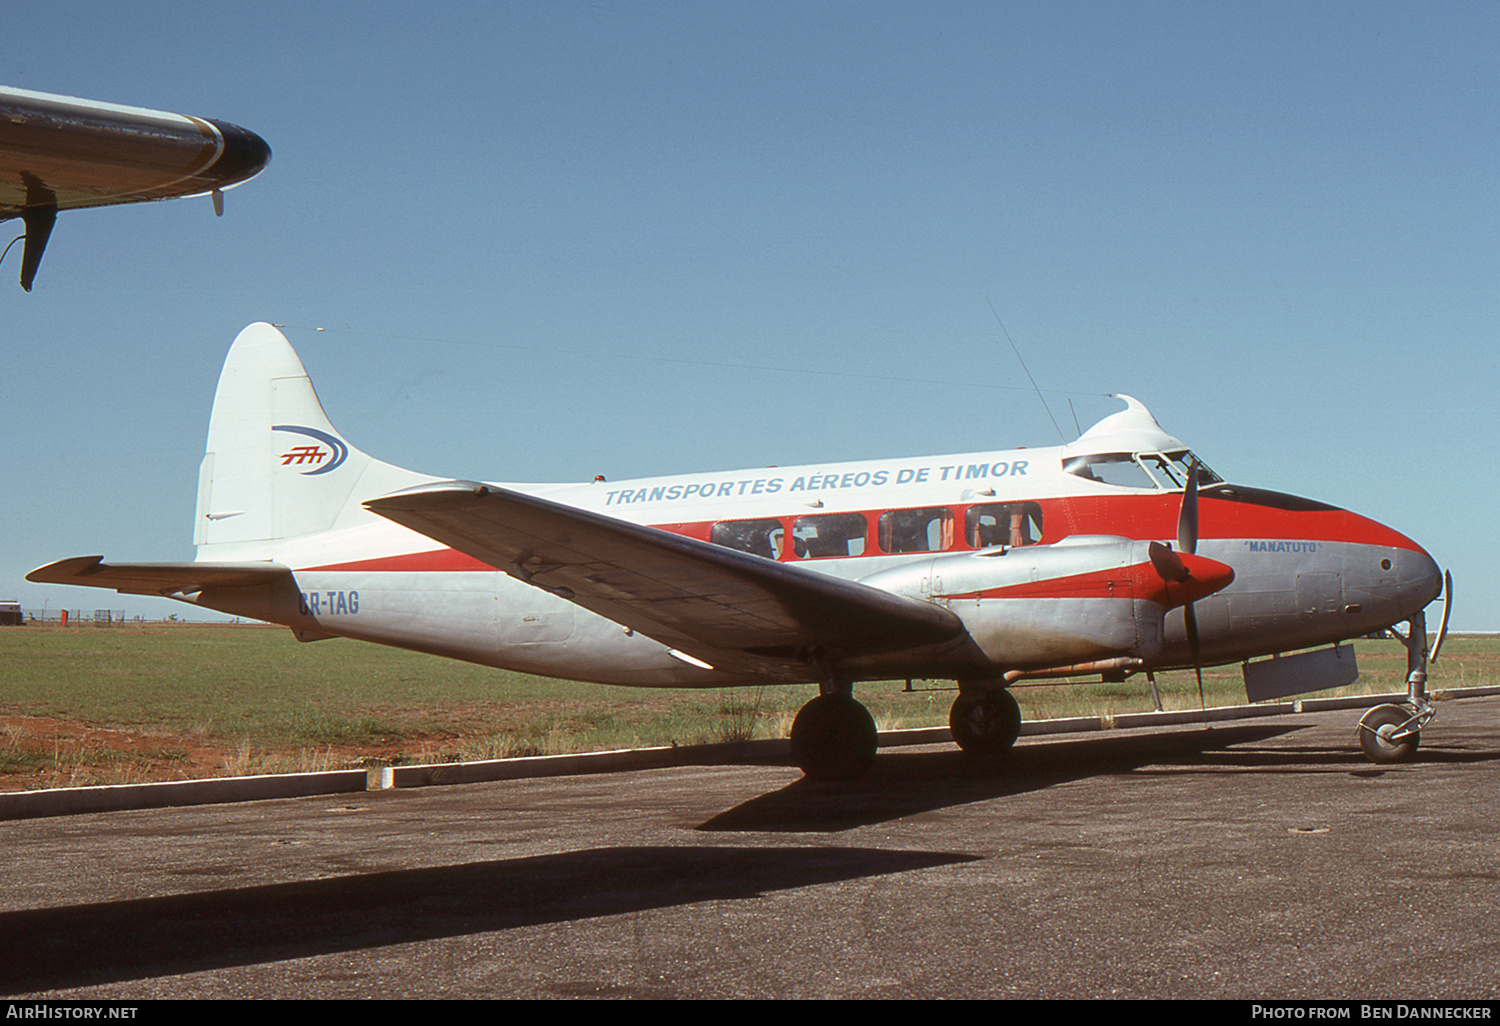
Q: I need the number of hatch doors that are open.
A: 1